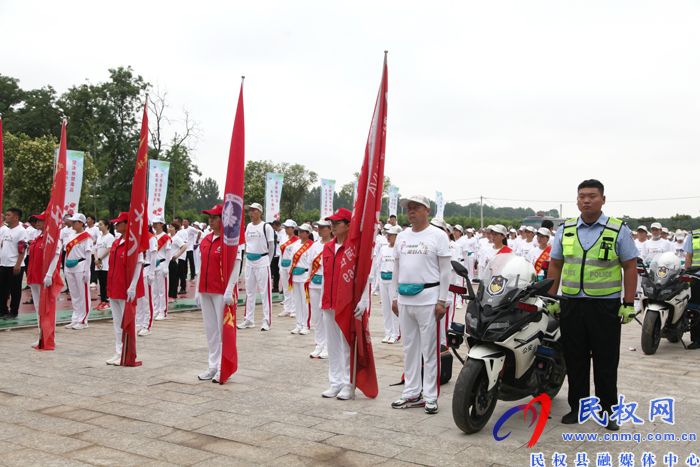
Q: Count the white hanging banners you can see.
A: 6